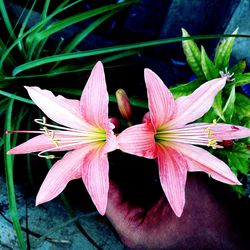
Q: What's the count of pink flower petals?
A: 12